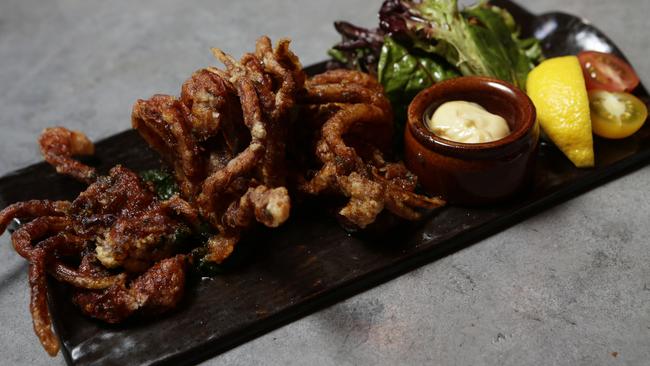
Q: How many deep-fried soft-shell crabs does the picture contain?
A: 3